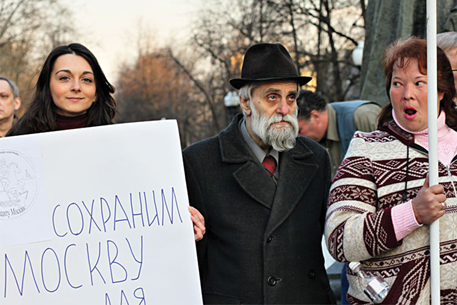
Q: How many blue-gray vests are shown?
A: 1